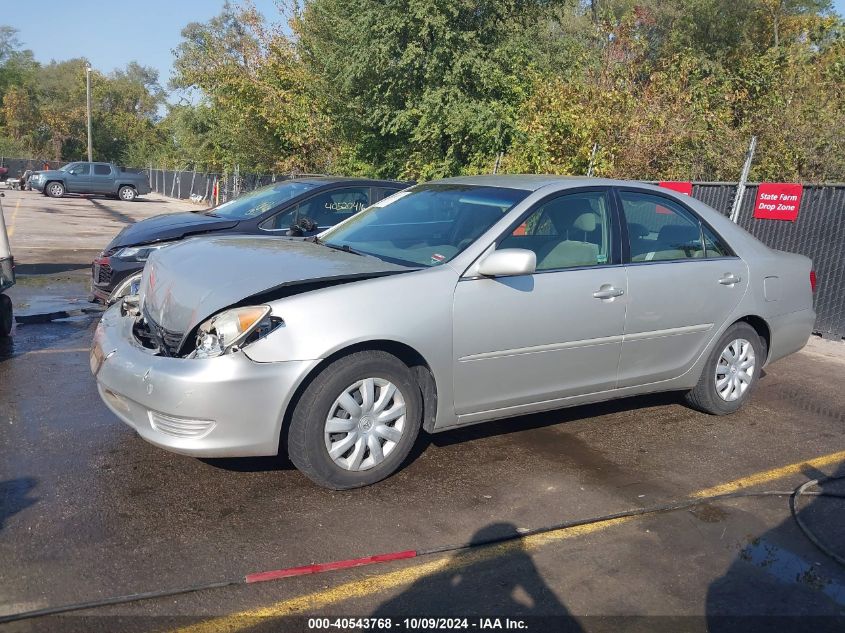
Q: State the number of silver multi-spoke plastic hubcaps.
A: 2